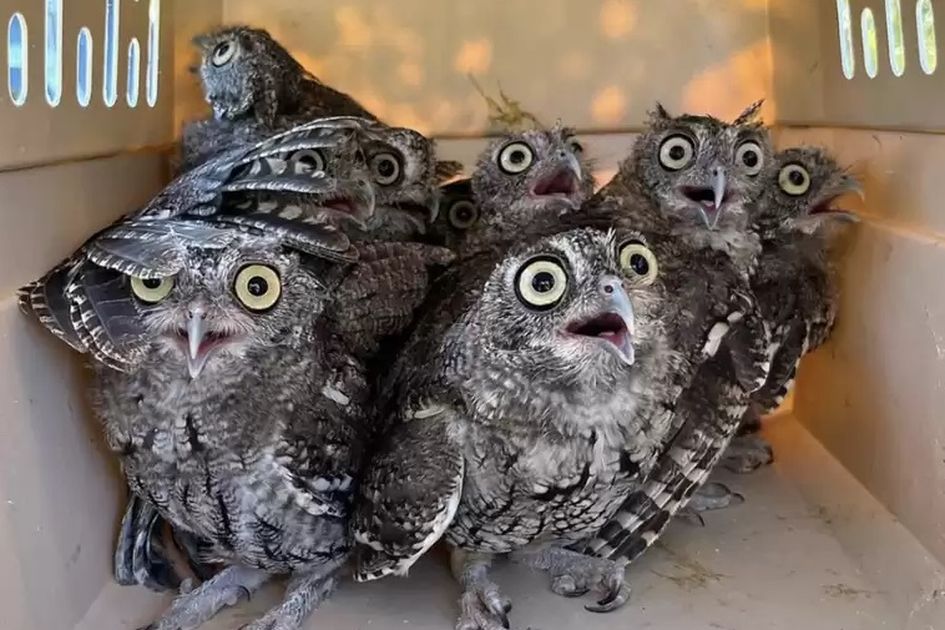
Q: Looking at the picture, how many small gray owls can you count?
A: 9